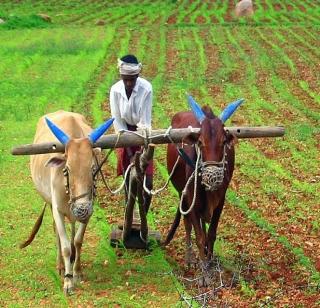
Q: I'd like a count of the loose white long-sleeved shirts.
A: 1